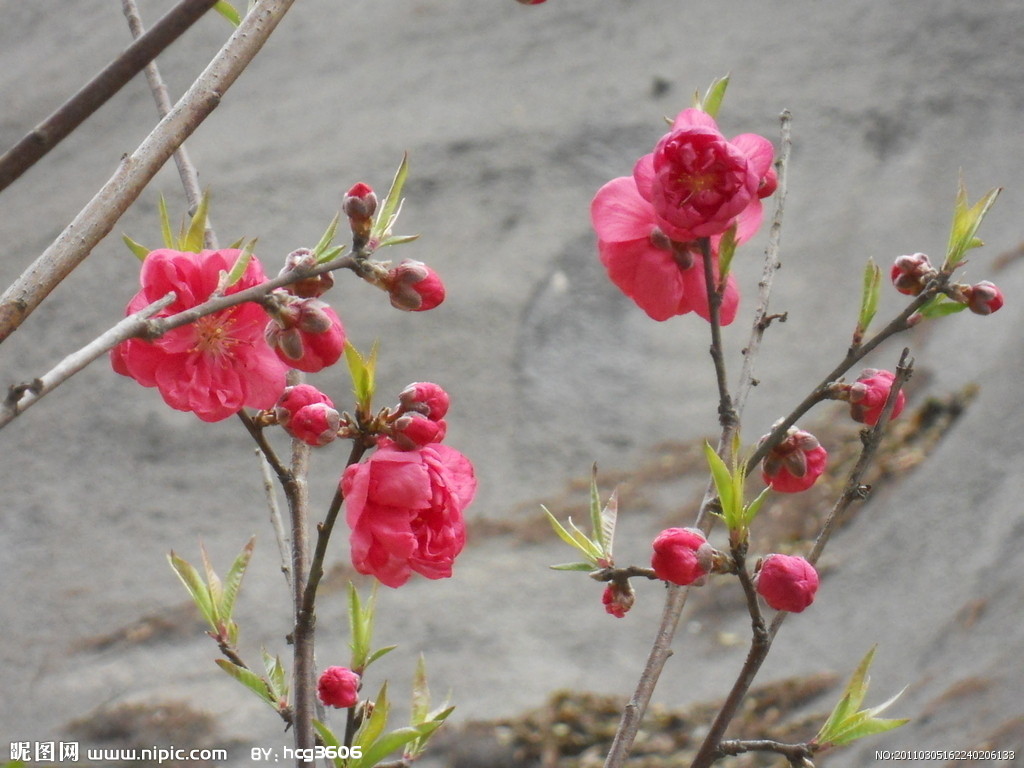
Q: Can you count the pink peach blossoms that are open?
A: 4